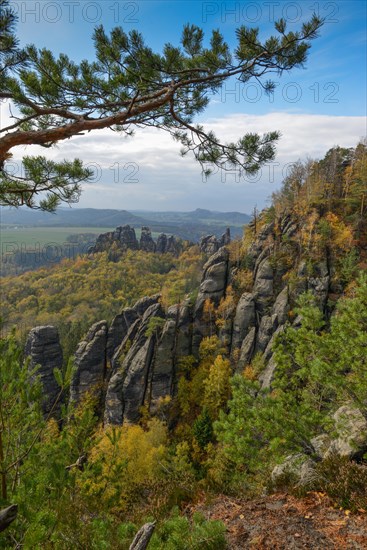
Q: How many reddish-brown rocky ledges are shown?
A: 1